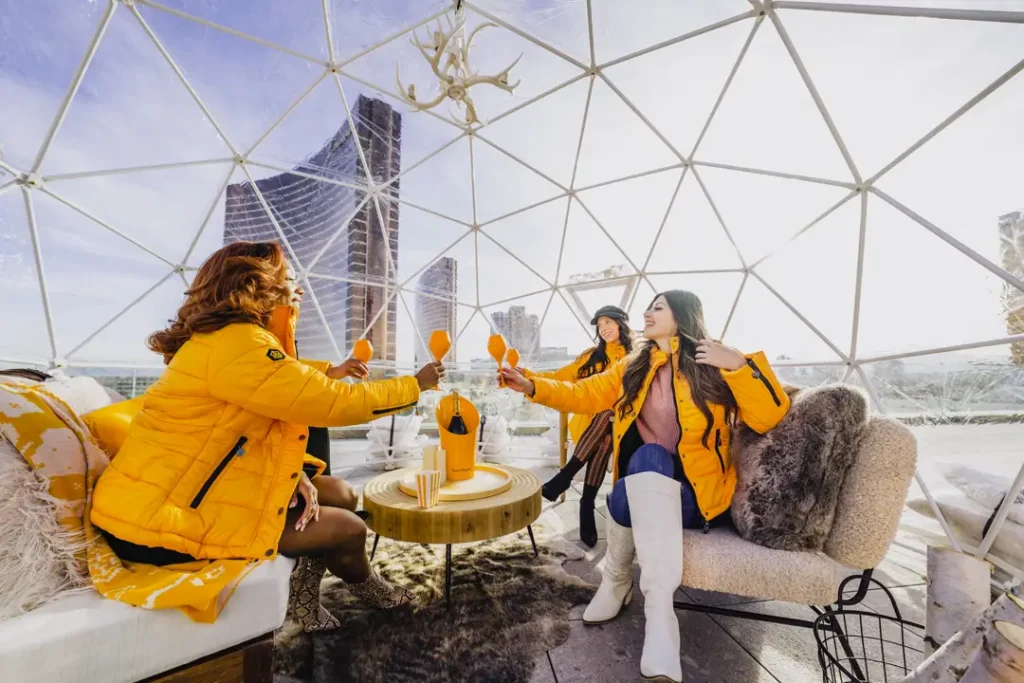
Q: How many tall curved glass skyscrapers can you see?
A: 2